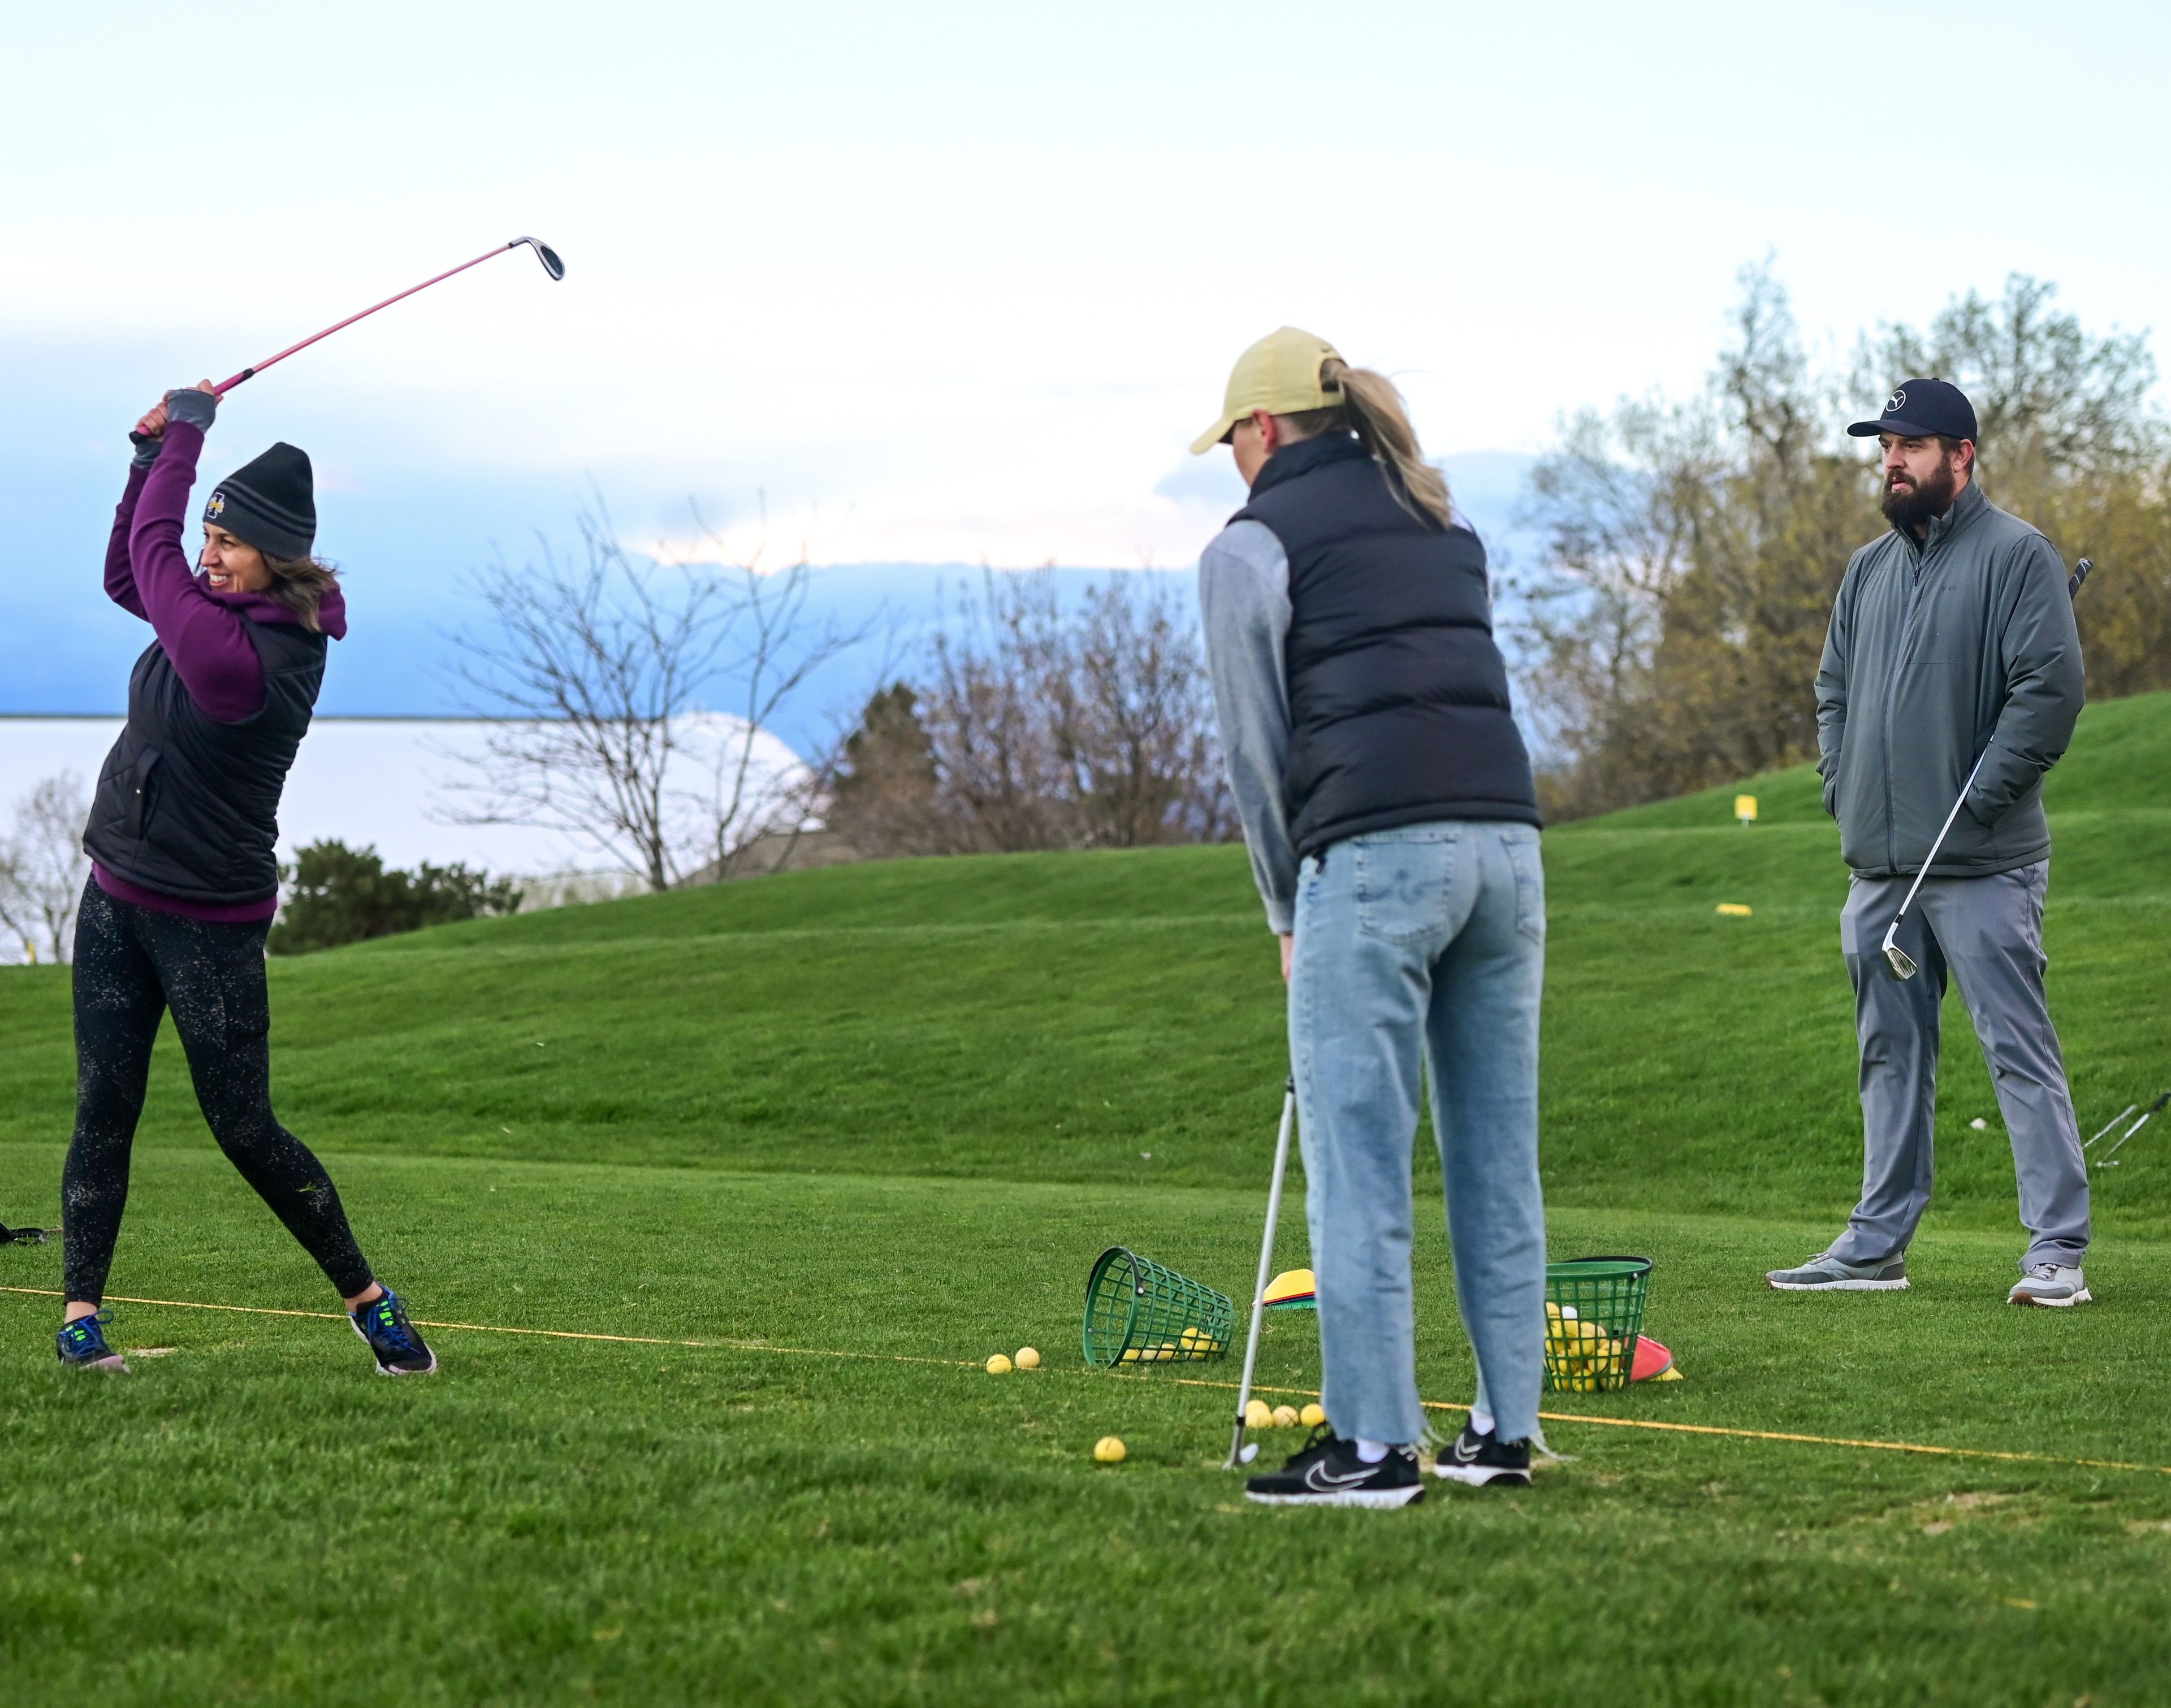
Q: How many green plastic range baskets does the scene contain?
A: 2